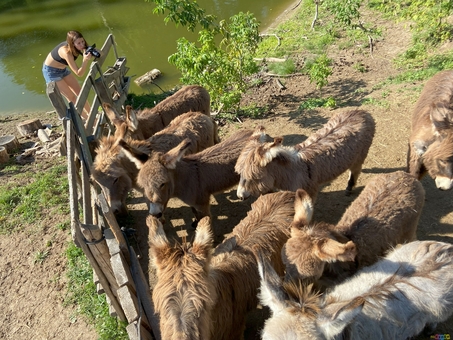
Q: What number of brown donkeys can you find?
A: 7